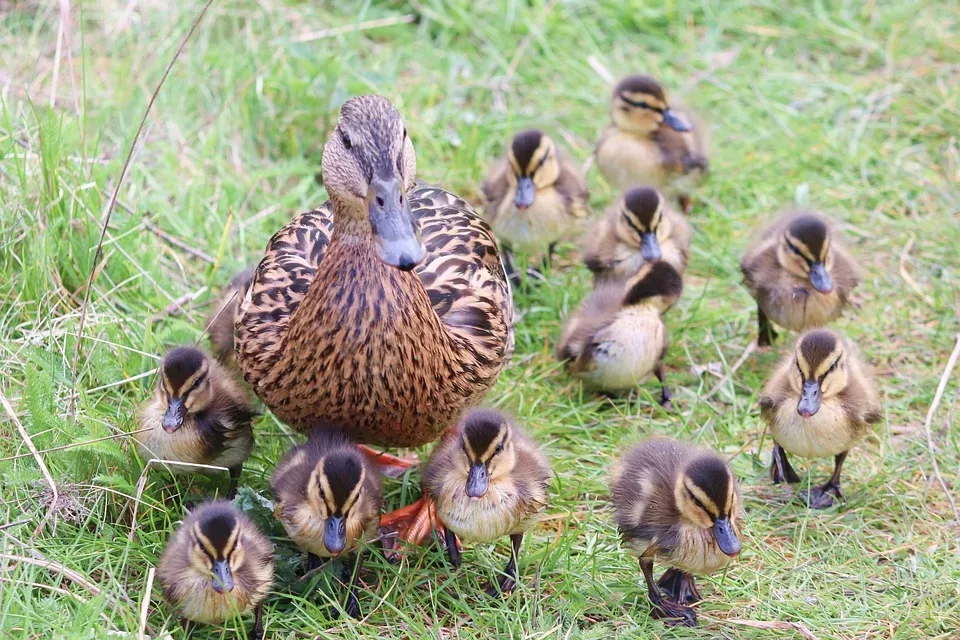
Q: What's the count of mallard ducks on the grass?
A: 13